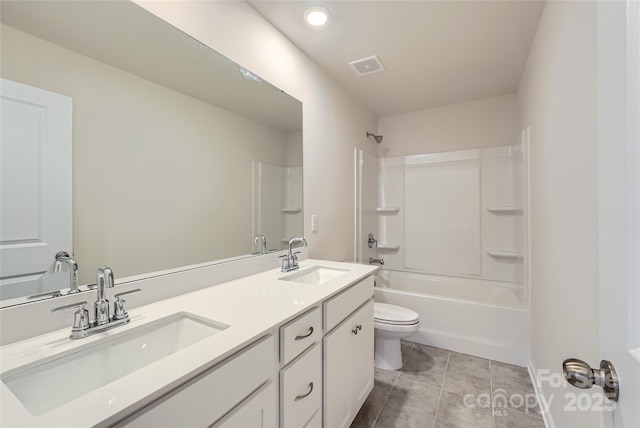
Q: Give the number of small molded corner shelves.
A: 4